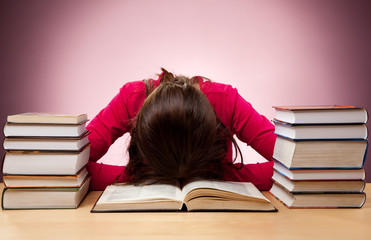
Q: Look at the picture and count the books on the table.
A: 13